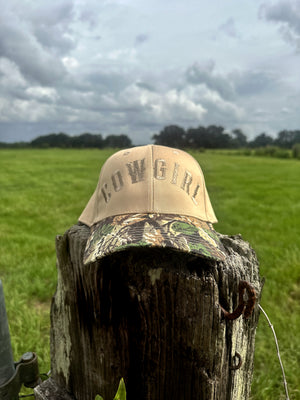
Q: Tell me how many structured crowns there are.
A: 1